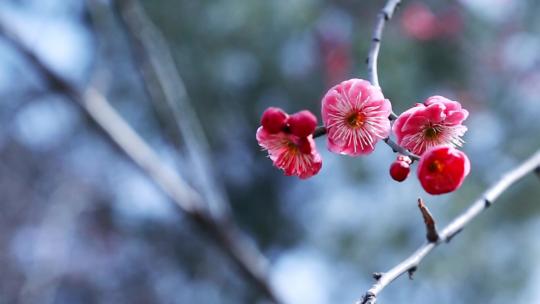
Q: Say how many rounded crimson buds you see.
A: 3